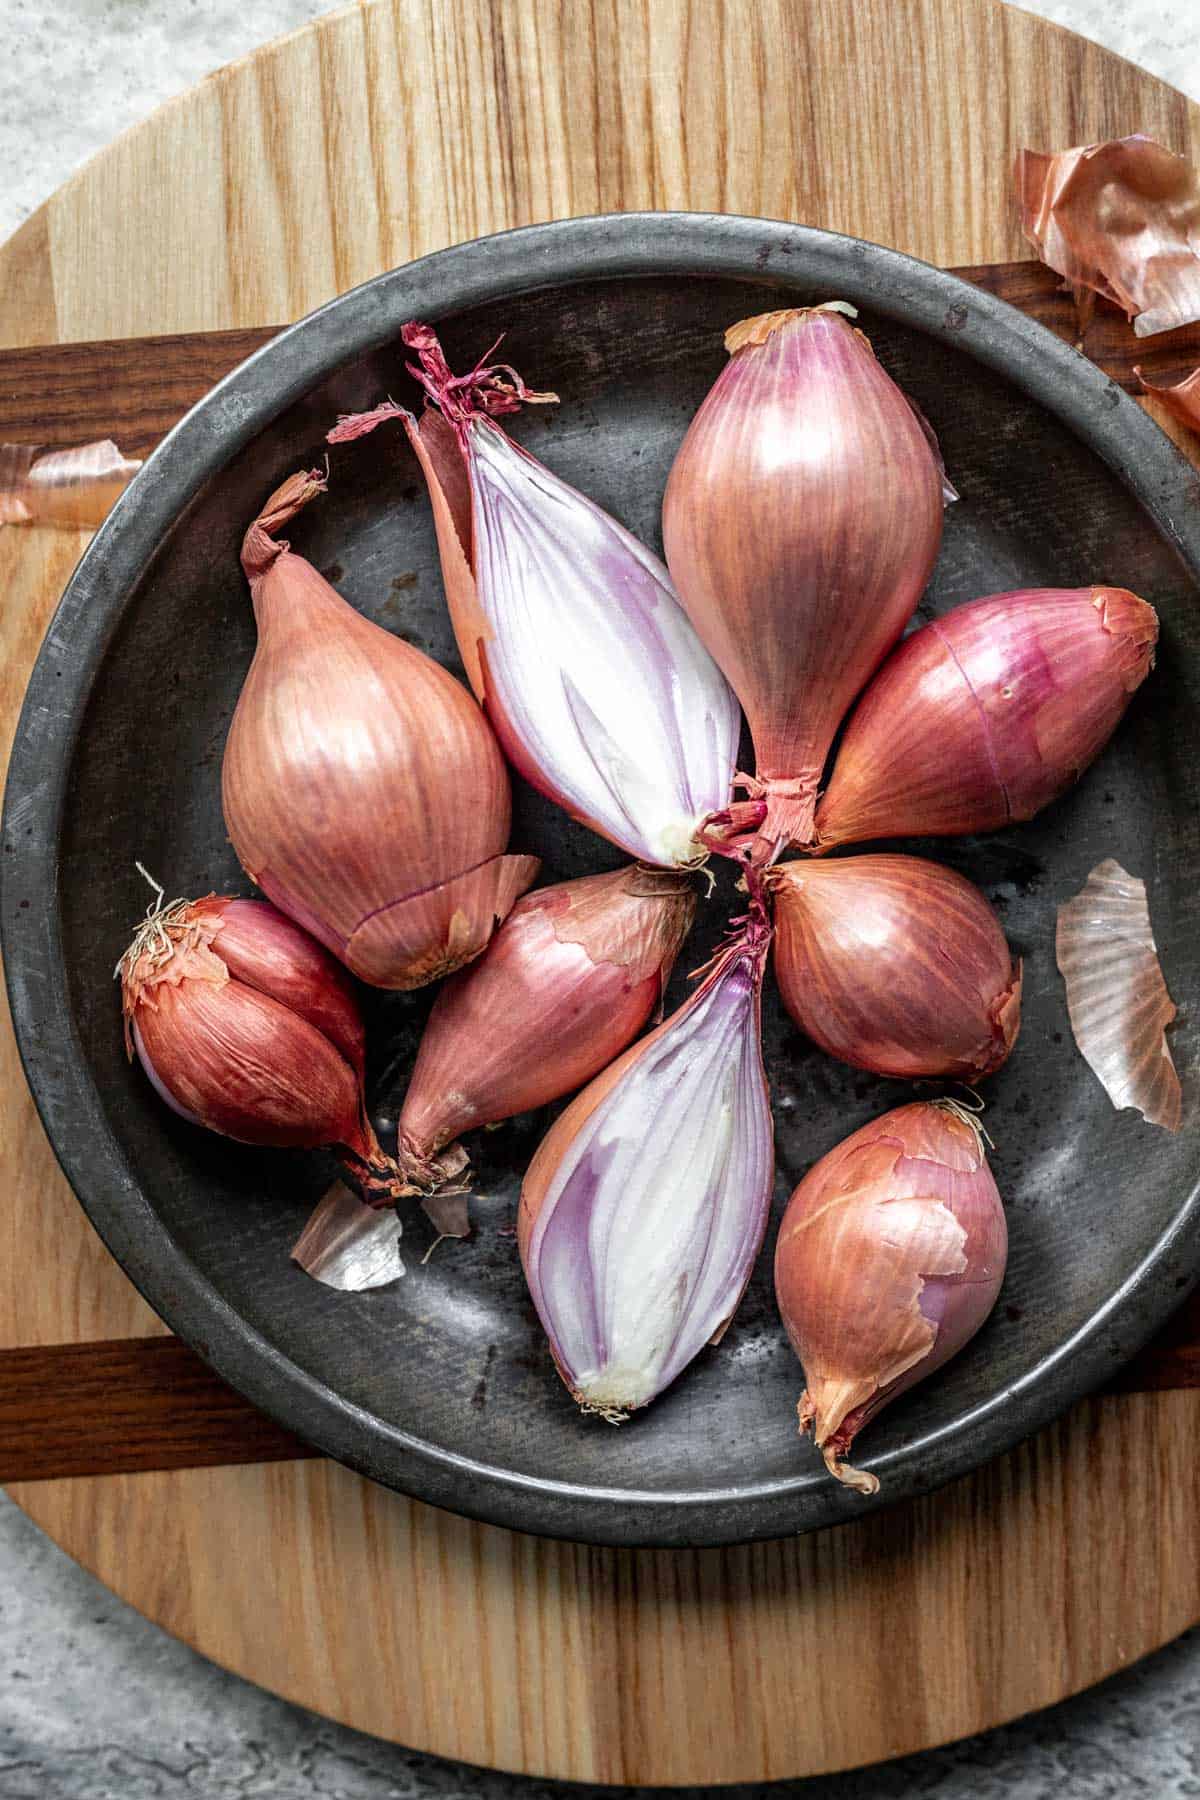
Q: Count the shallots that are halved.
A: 2